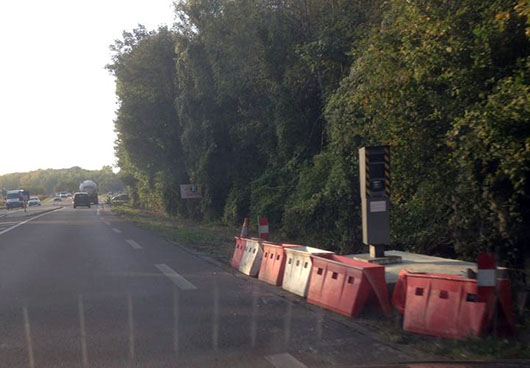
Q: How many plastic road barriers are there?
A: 6